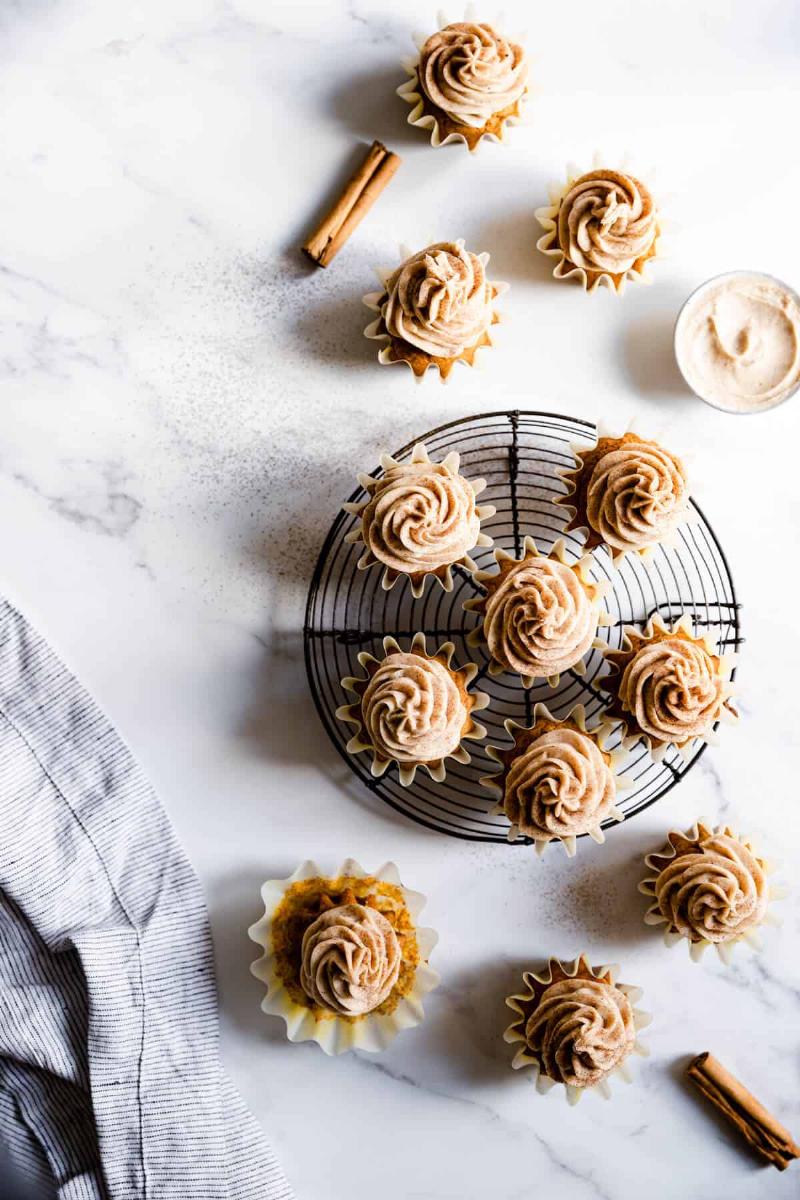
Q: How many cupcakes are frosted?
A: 12